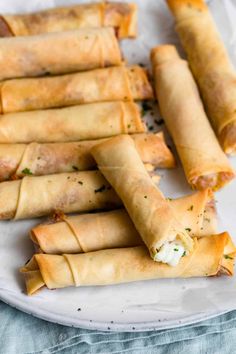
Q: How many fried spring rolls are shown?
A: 11